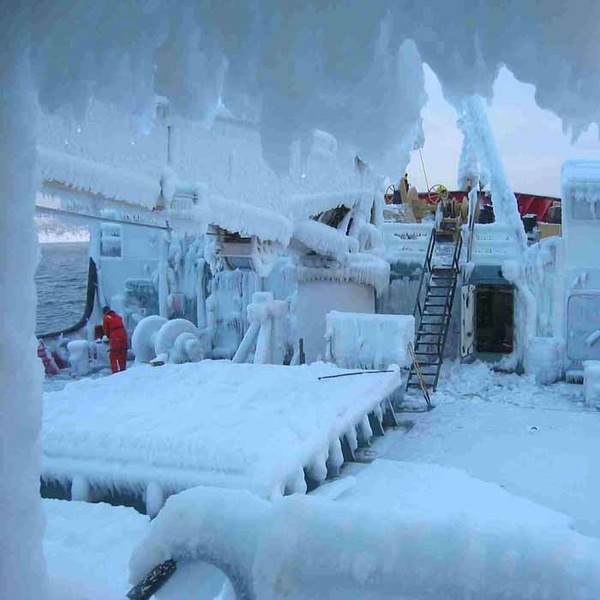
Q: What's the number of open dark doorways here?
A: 1